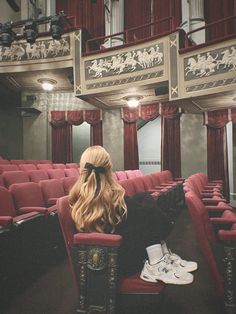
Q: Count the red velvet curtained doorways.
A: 3